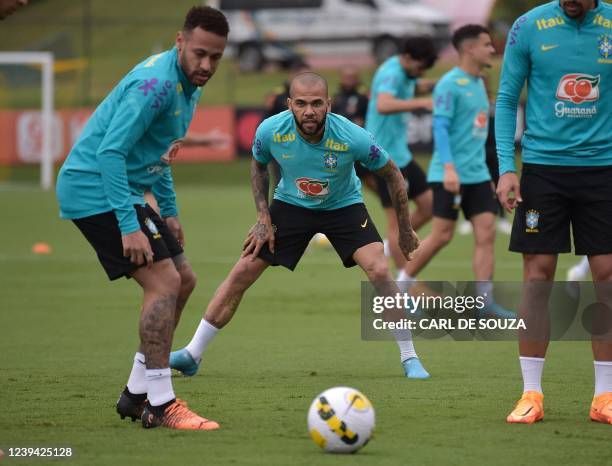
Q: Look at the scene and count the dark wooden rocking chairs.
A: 0